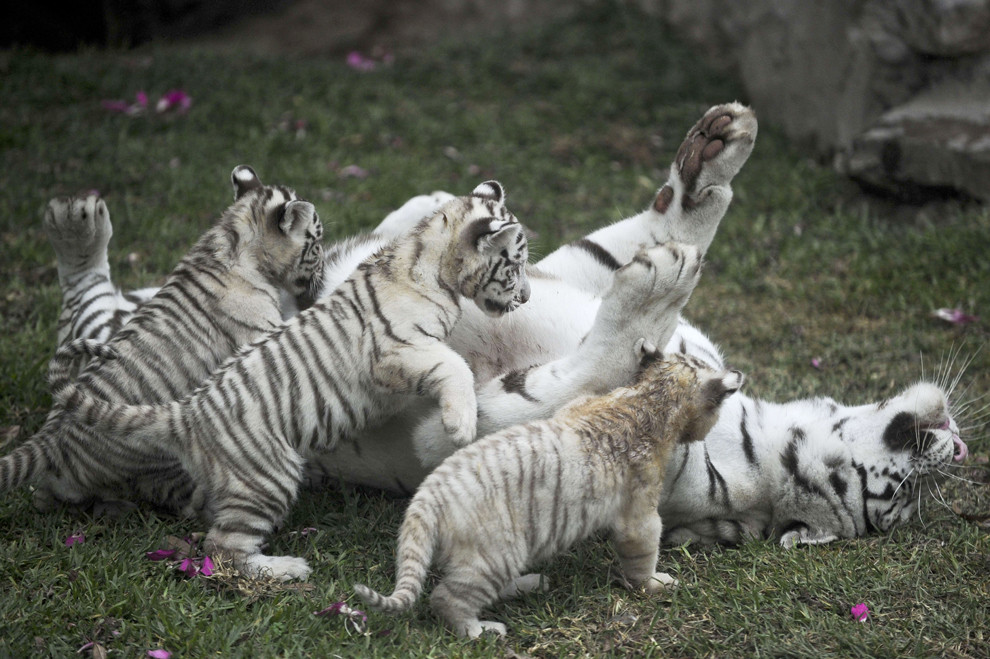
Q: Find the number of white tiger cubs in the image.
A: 3